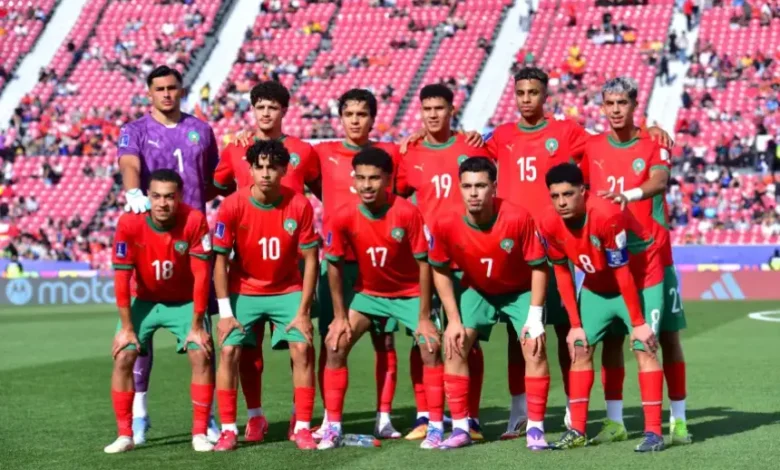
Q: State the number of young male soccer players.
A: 11